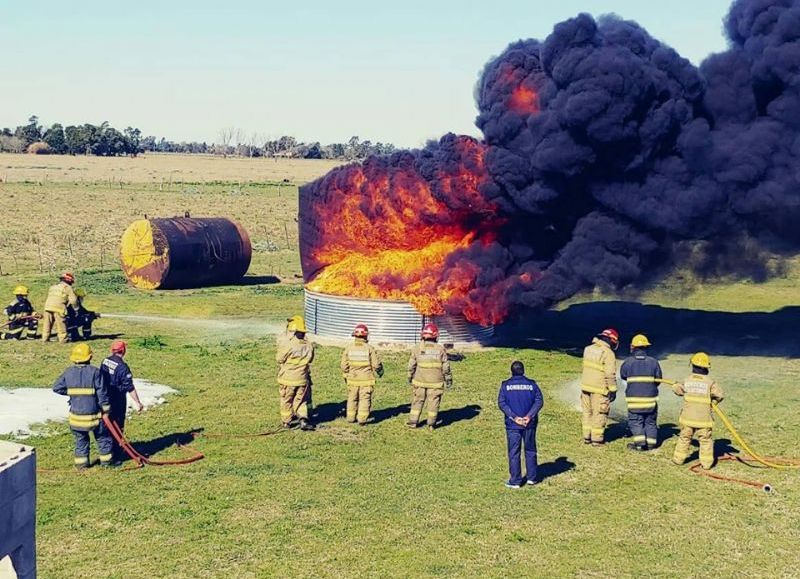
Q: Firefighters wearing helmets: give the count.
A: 10